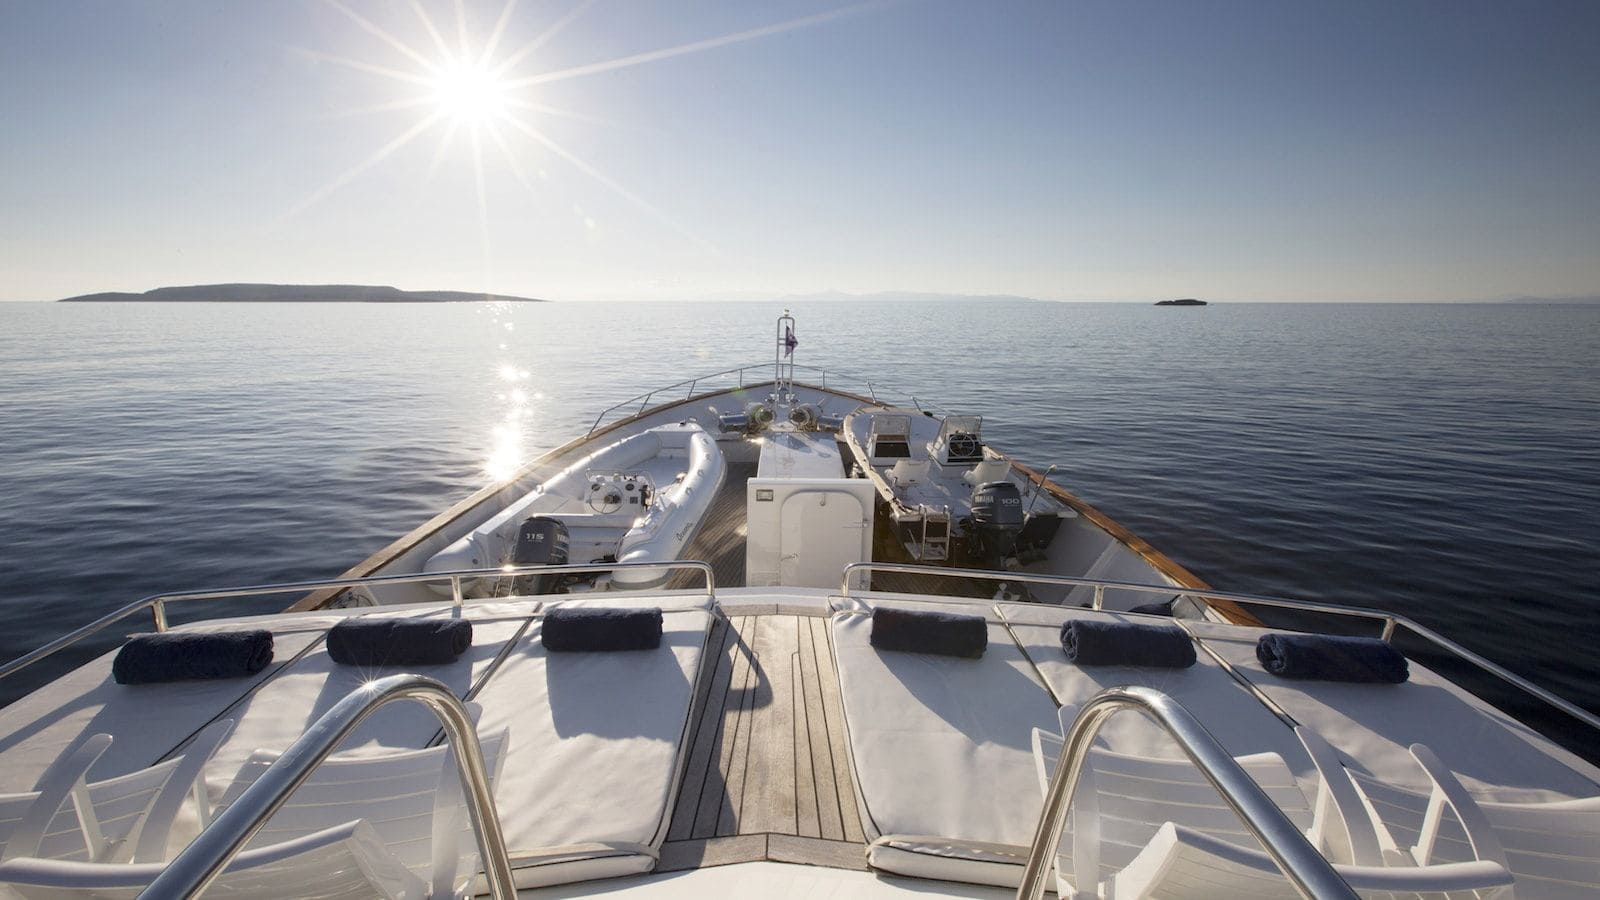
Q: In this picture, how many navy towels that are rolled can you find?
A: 6